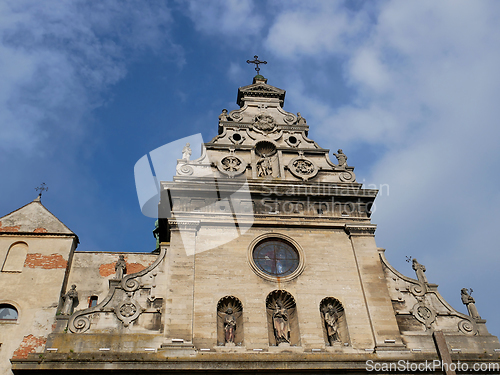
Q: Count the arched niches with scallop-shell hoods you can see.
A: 4